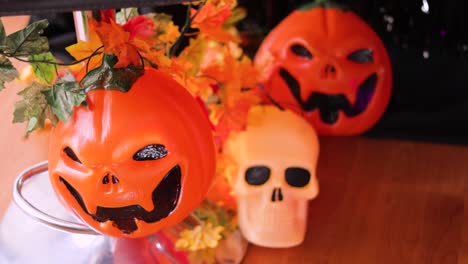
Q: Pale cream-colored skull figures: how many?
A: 1